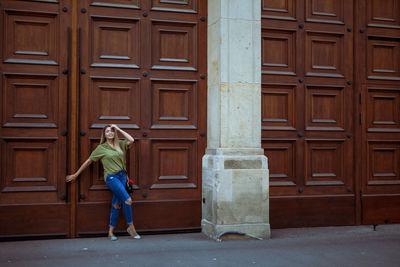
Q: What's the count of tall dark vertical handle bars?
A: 2